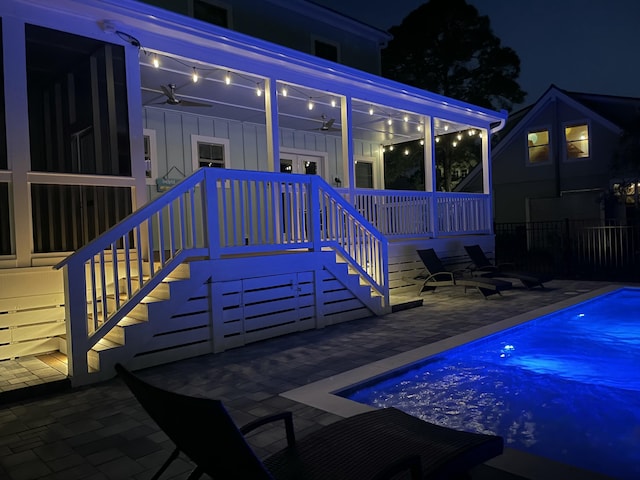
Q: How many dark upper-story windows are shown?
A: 2